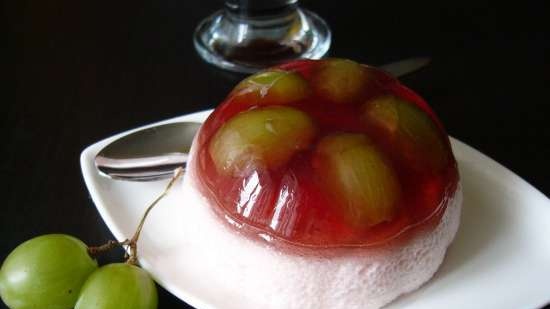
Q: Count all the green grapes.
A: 7